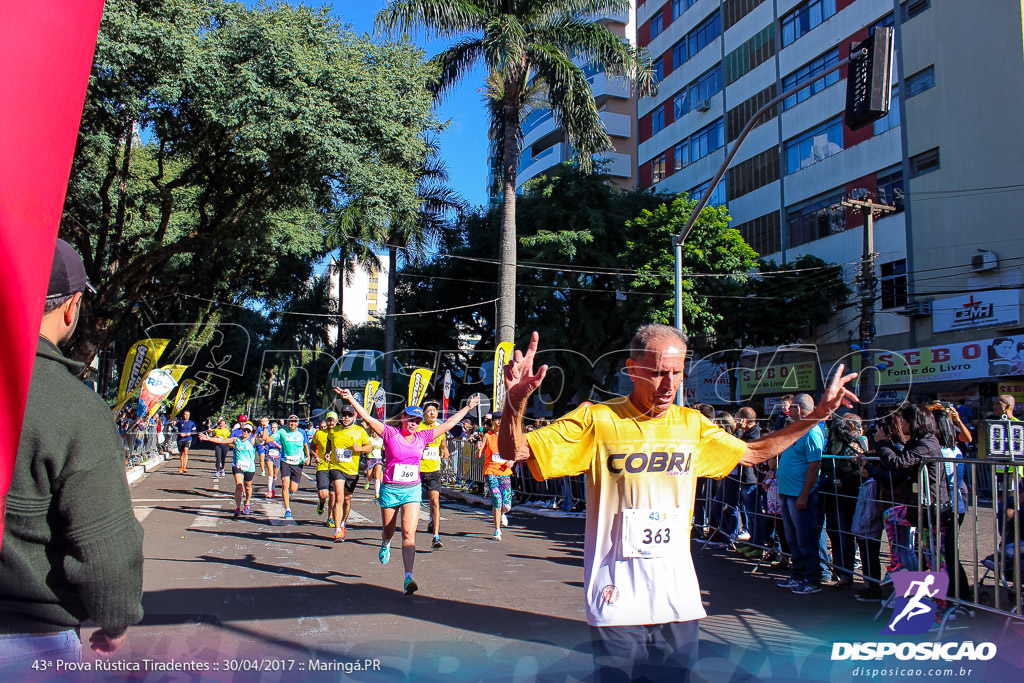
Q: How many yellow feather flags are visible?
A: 6